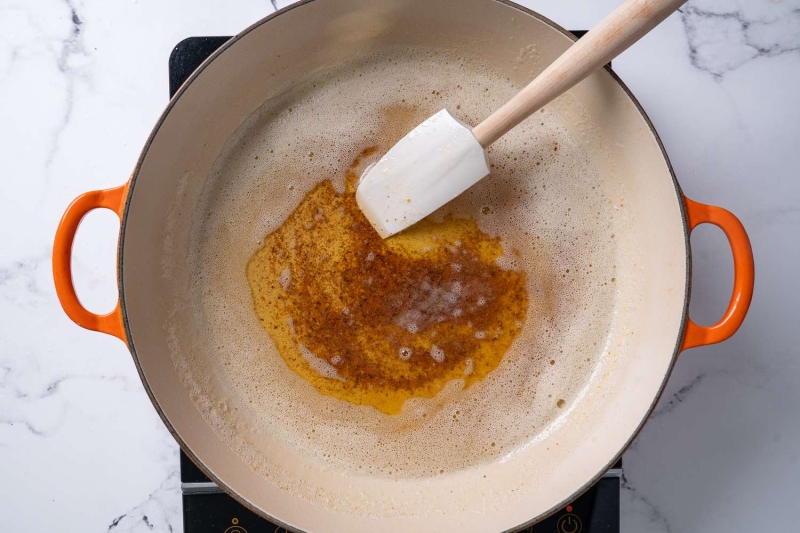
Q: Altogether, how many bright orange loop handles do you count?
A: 2